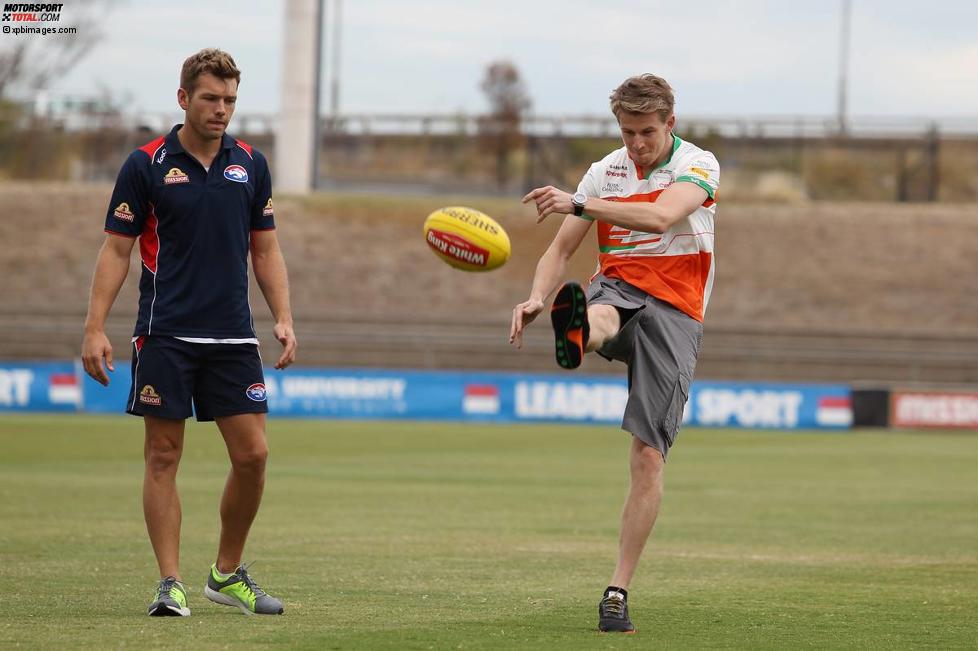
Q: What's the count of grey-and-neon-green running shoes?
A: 2